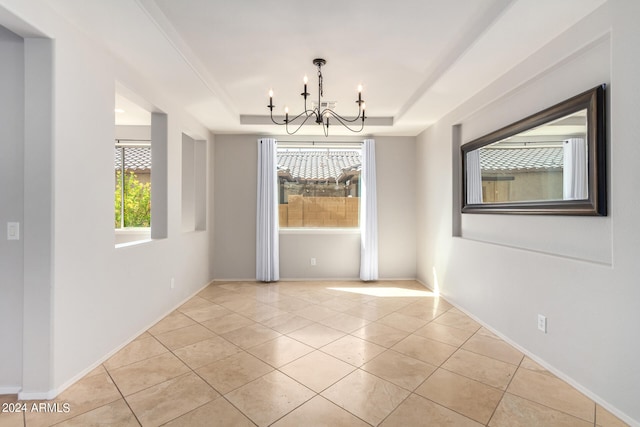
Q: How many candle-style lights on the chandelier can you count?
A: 6